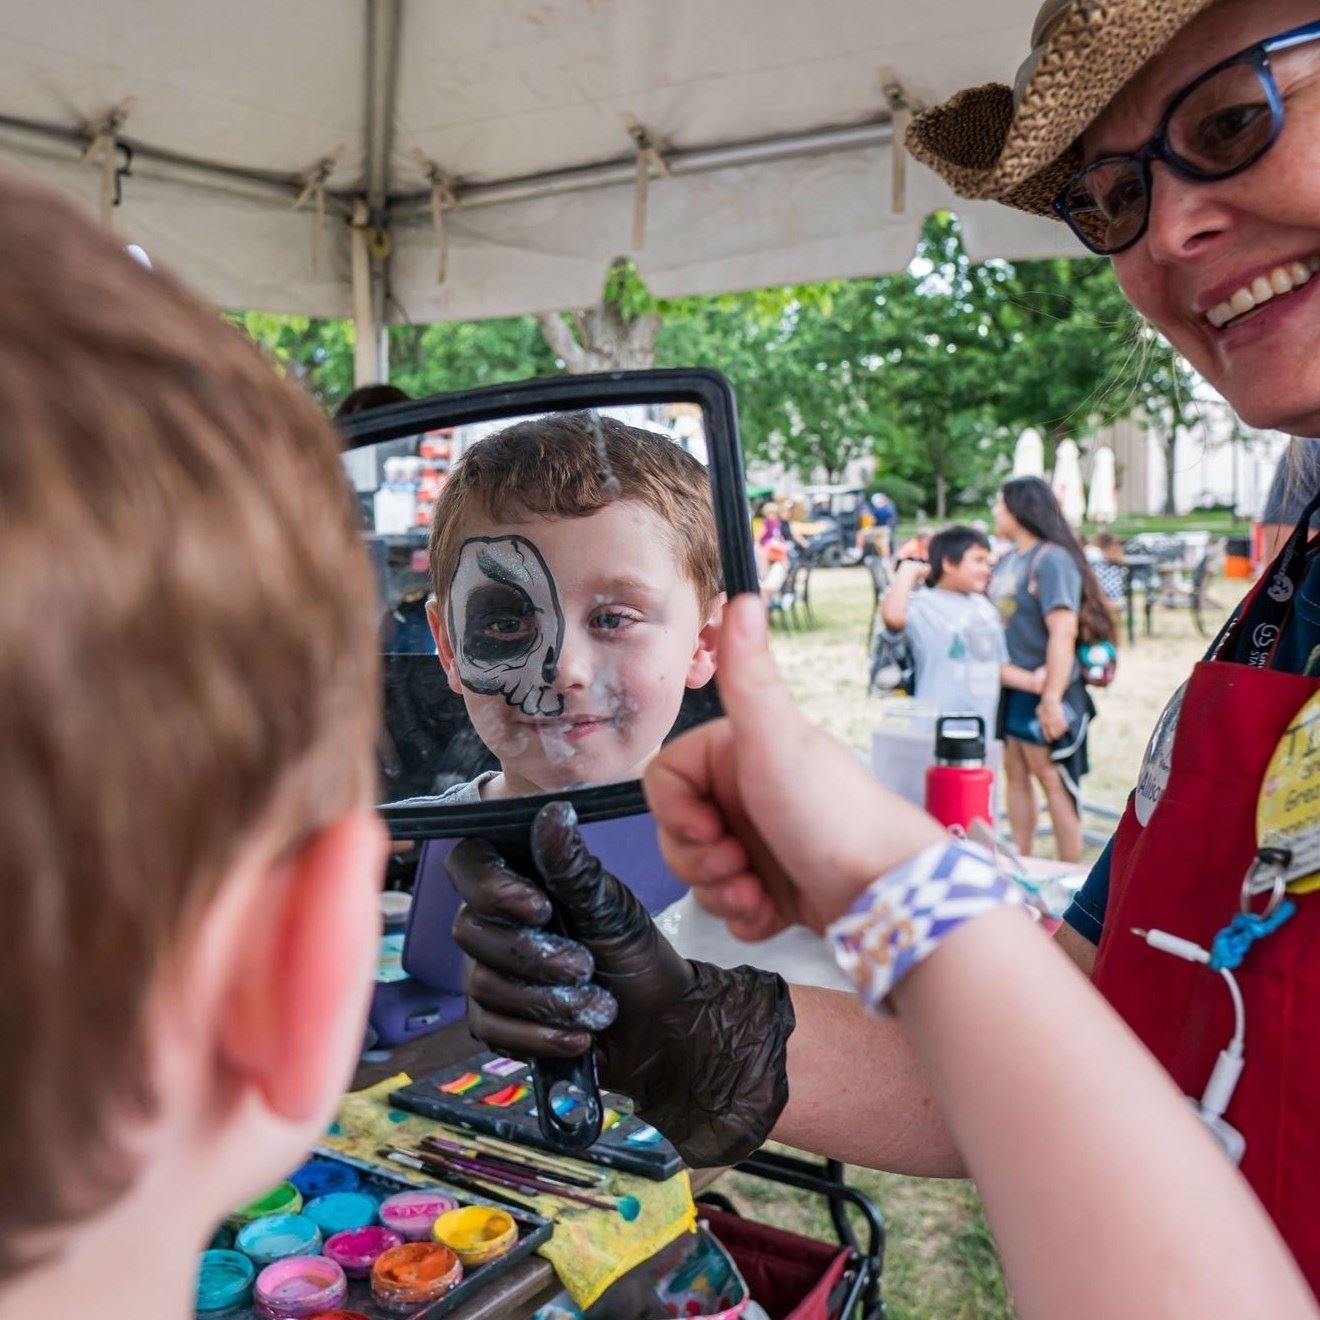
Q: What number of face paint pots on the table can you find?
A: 11